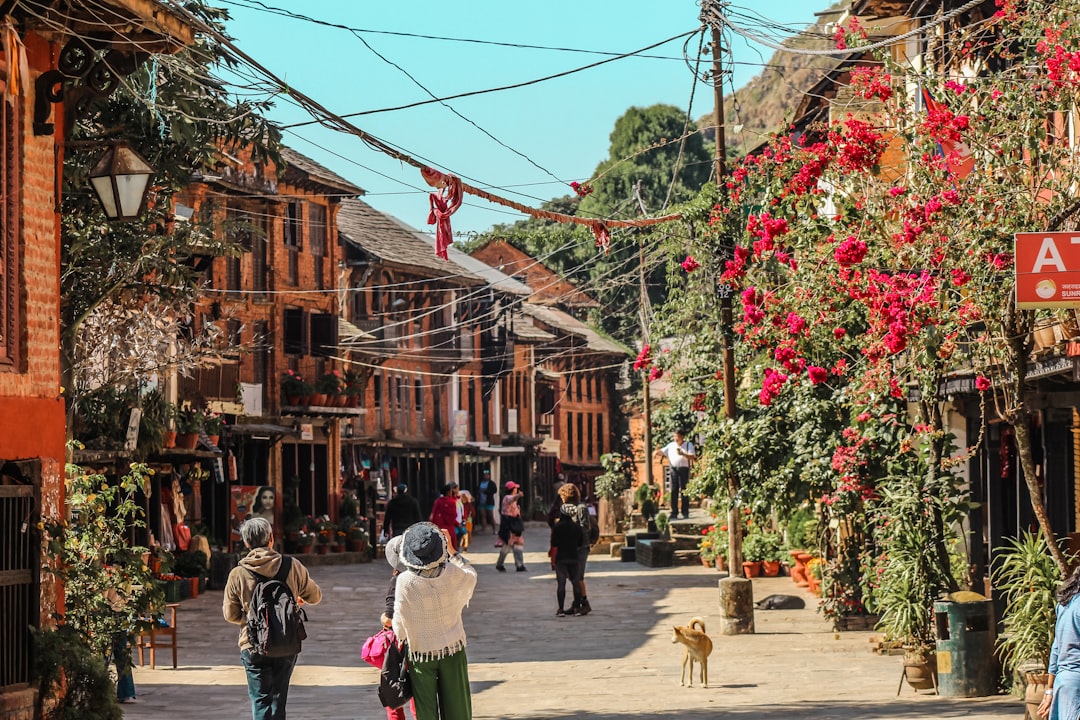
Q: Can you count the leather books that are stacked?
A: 0